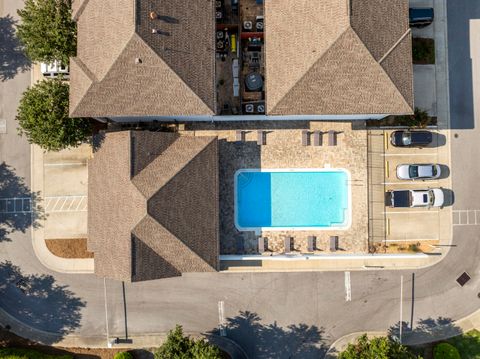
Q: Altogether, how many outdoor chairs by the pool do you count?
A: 9